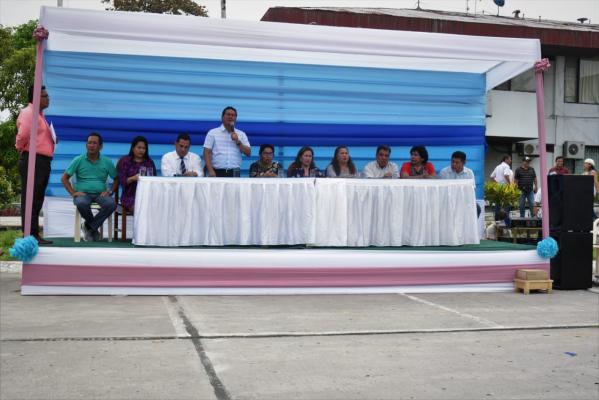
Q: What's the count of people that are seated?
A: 9